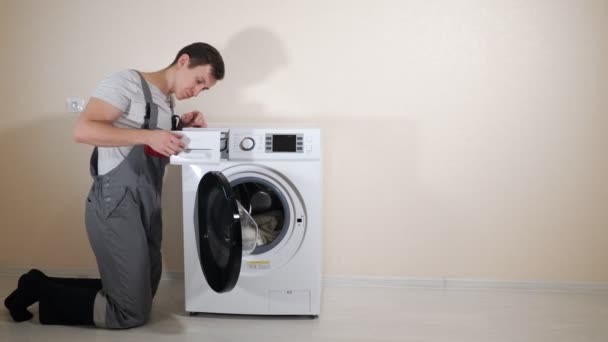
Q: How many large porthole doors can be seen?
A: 1